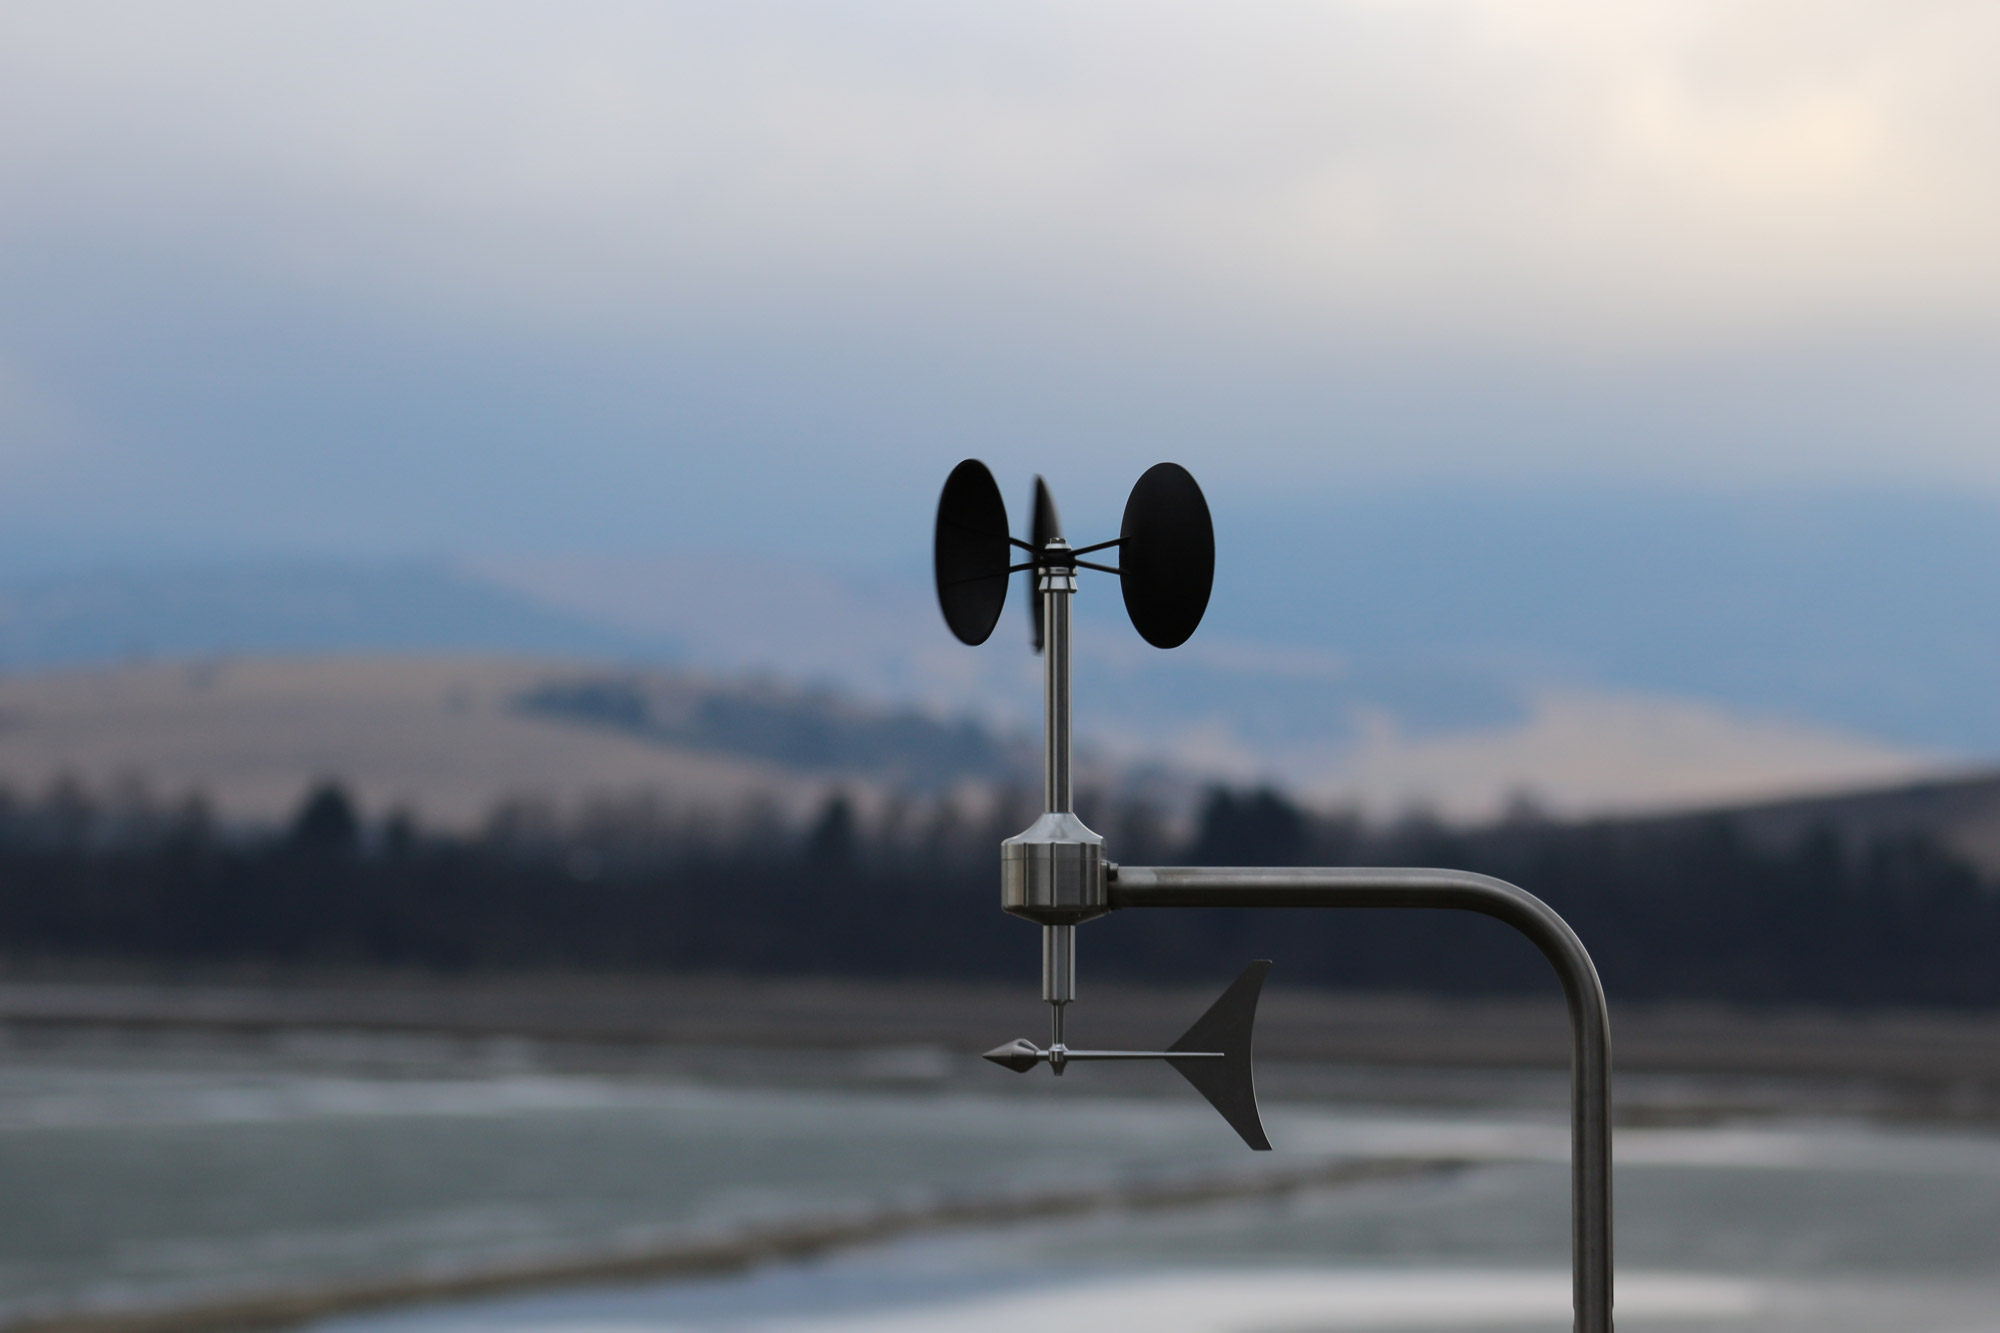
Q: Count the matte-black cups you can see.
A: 3